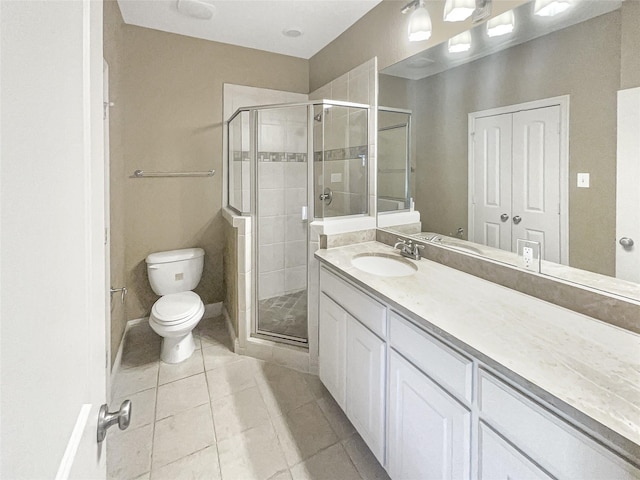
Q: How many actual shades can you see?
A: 2